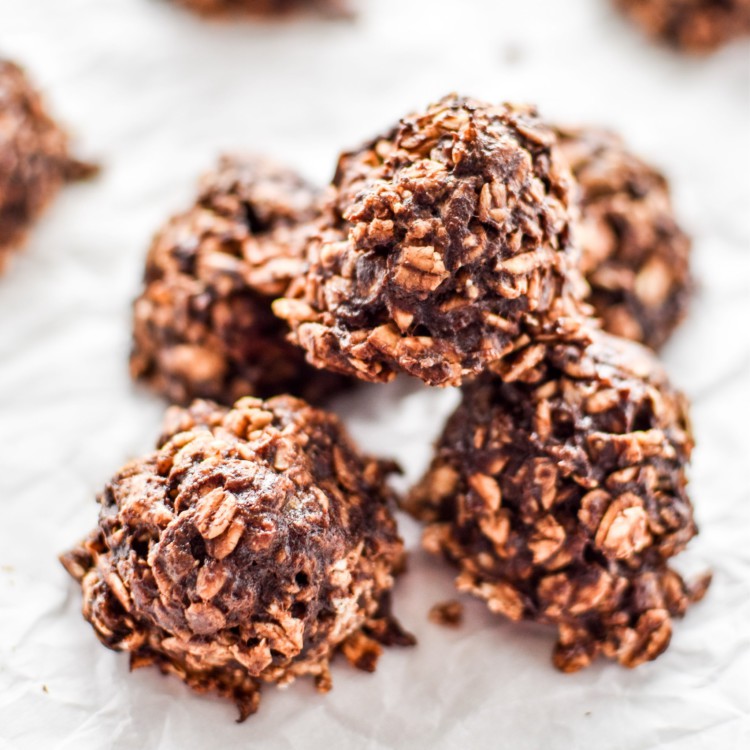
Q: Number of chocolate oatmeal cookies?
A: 8